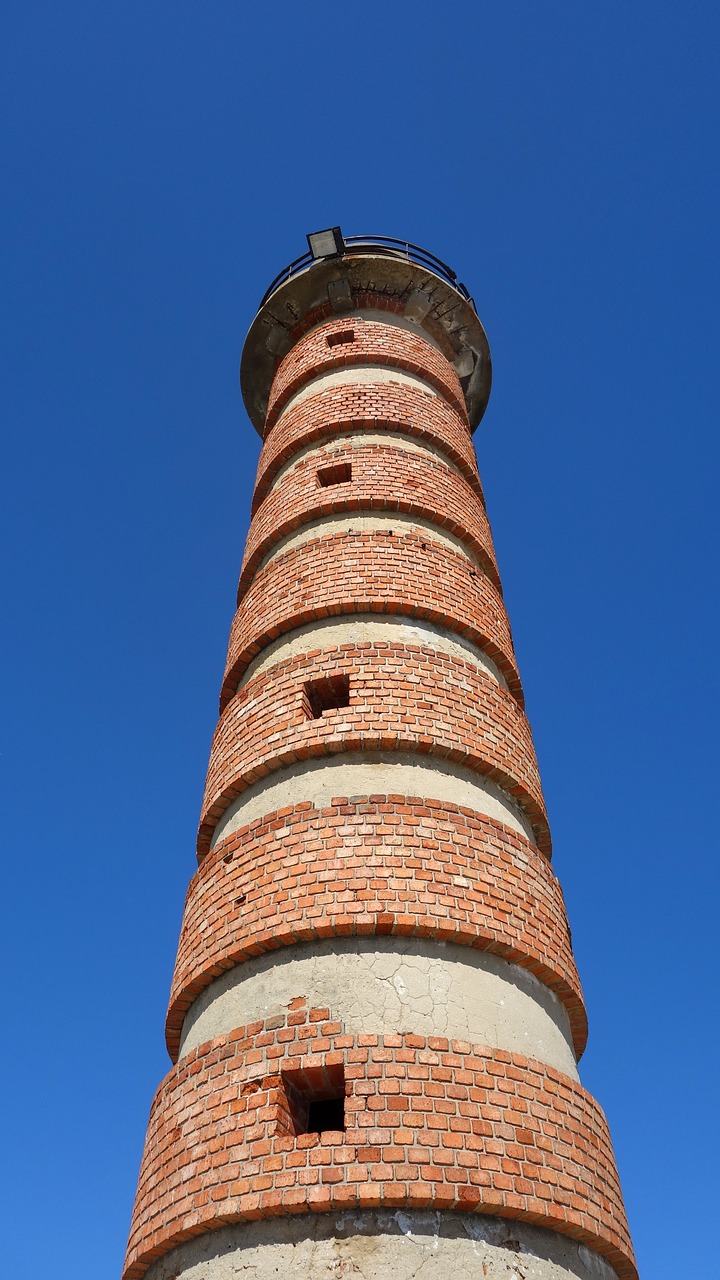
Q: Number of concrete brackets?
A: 4